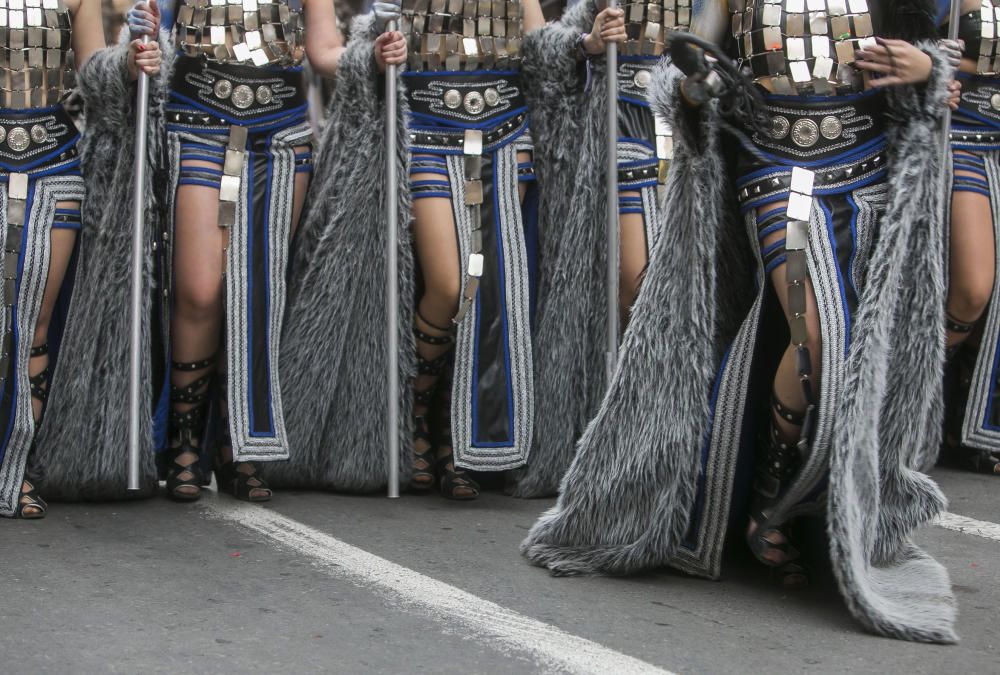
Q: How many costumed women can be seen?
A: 6